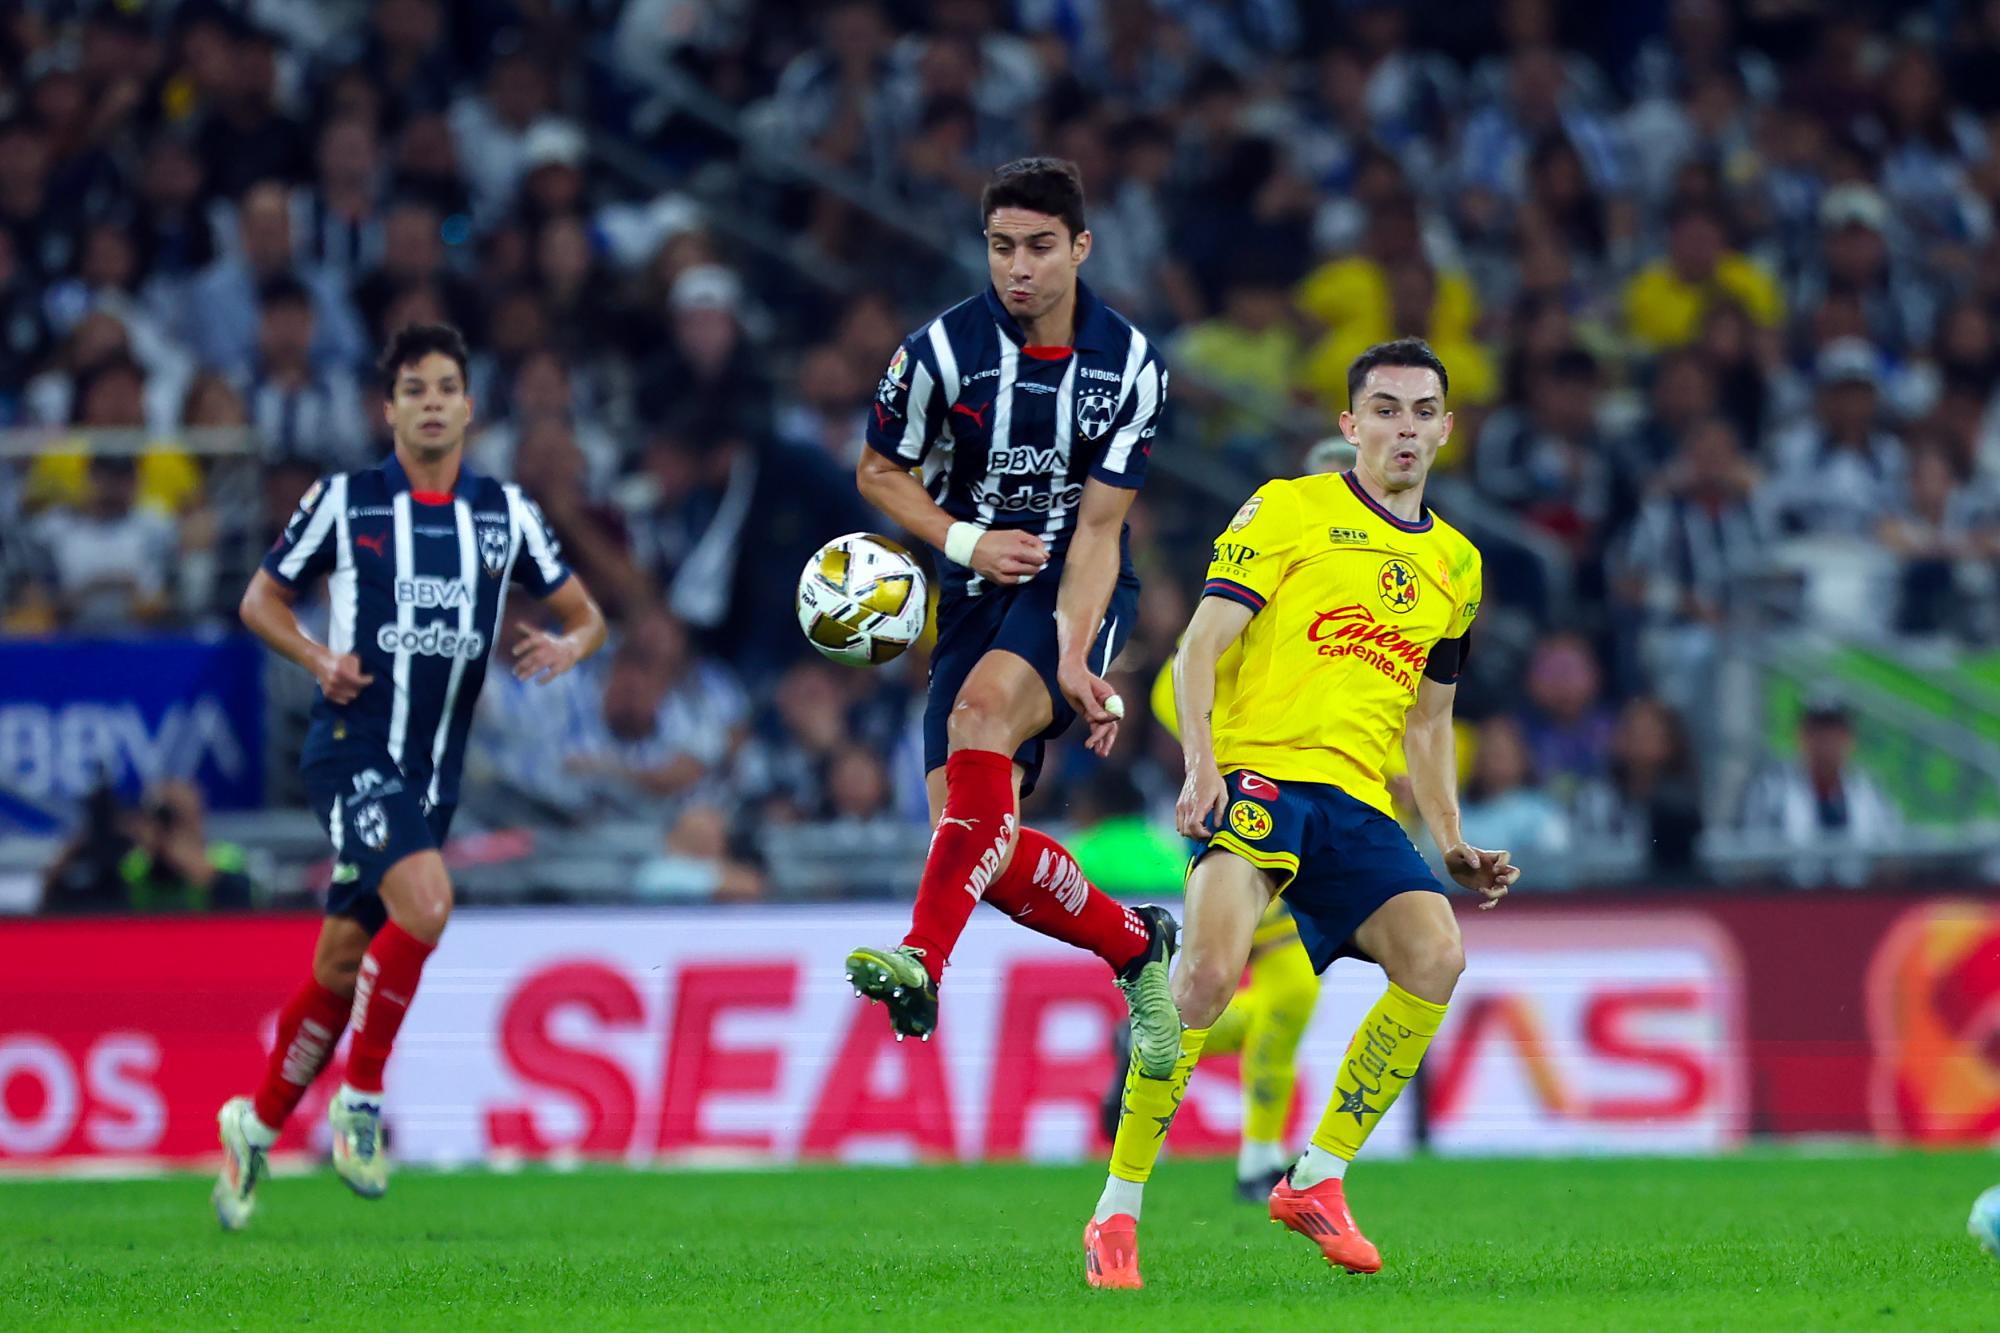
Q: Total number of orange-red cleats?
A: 2